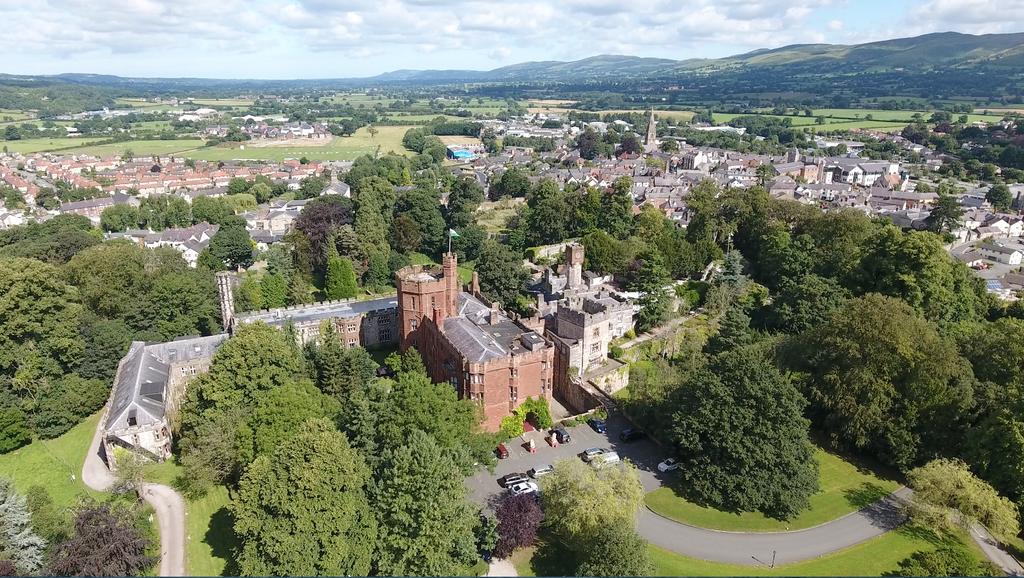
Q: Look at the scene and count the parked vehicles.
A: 10